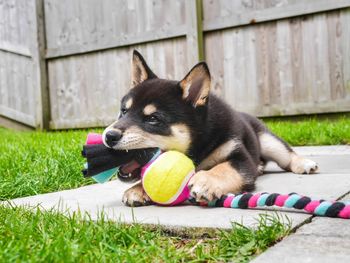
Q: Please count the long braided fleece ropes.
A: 1